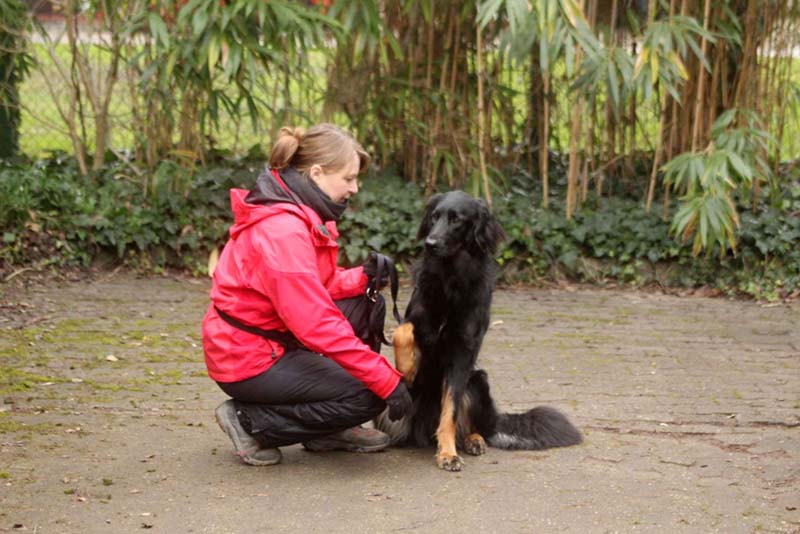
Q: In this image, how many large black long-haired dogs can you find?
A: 1